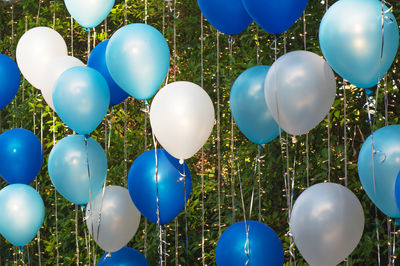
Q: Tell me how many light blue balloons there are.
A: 8